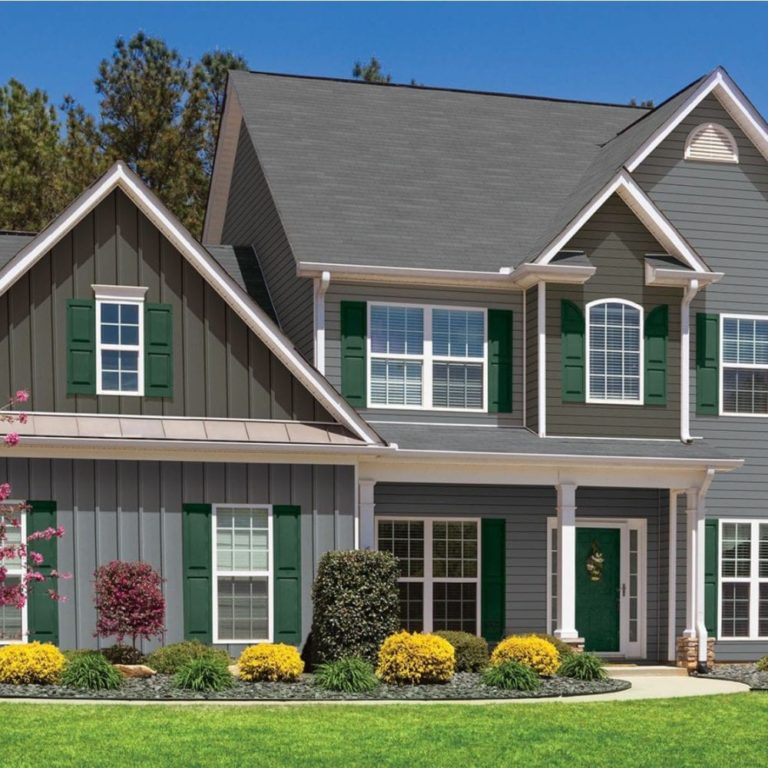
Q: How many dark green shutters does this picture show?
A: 12